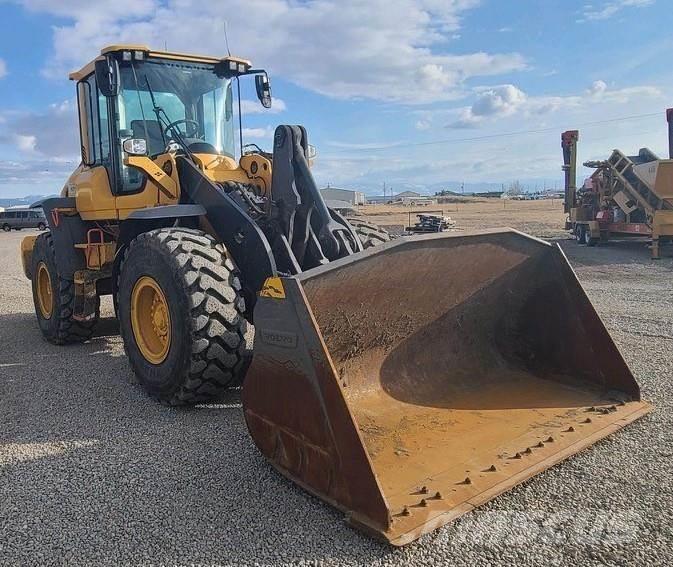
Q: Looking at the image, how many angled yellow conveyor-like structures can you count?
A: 1